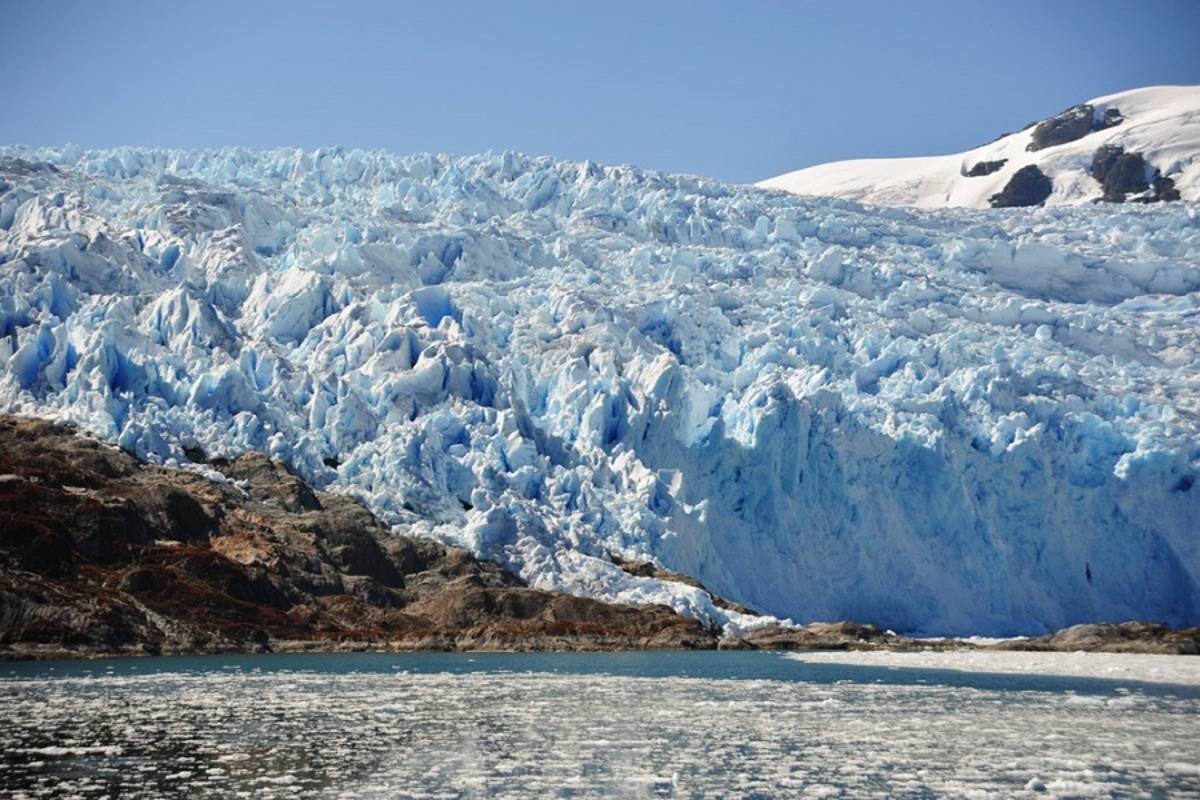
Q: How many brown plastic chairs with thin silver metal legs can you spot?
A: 0